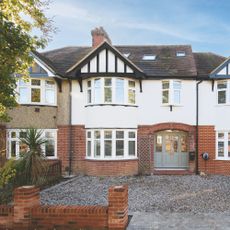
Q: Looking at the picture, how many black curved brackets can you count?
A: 4